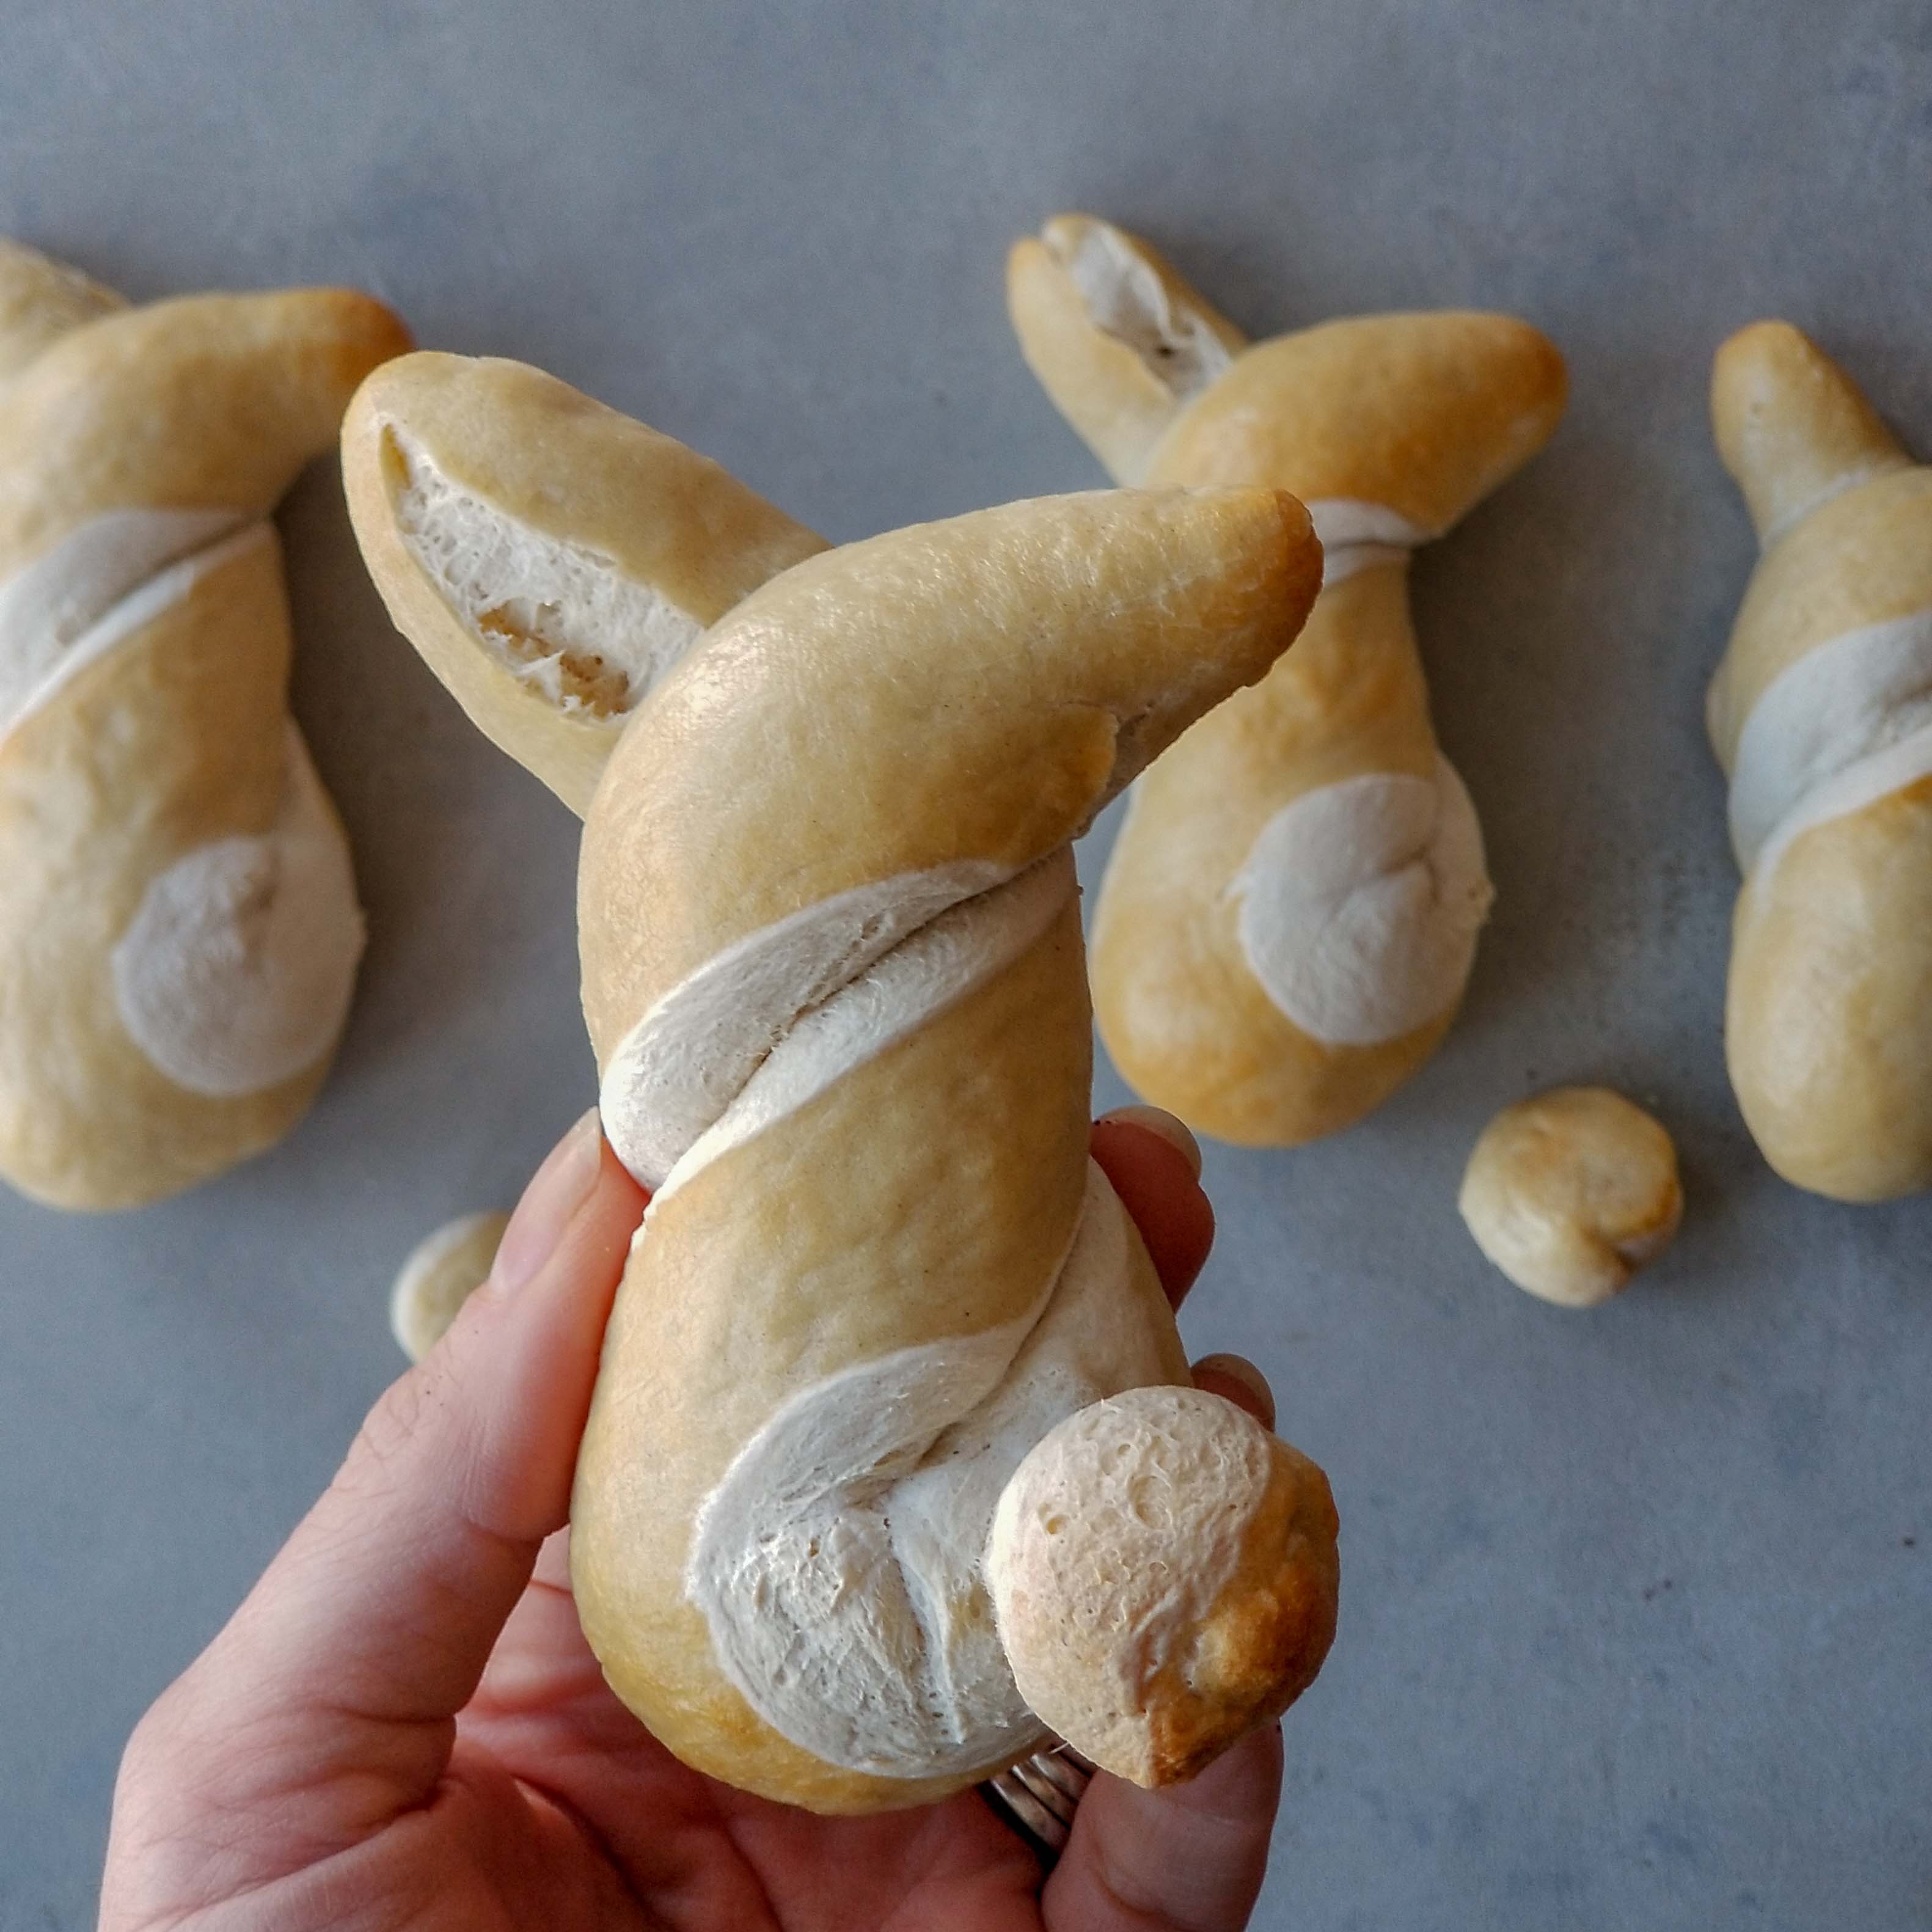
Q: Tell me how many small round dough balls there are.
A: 3